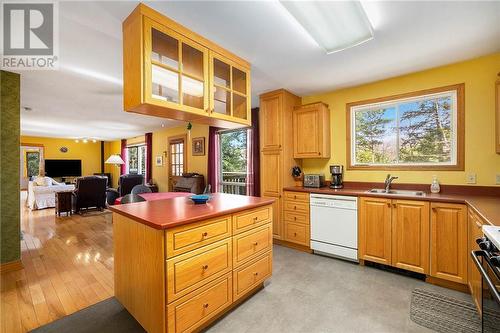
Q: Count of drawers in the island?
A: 6